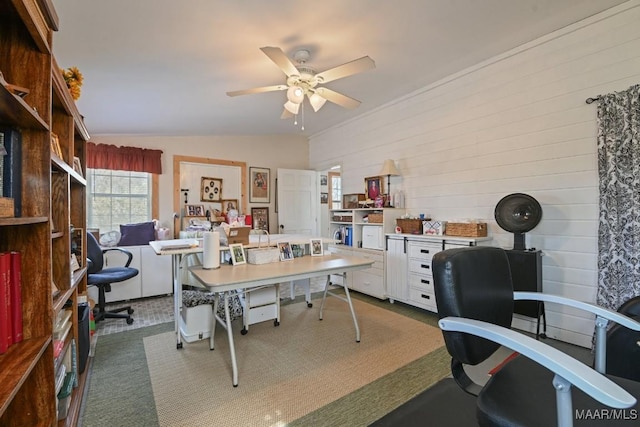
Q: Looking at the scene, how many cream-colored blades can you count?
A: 5